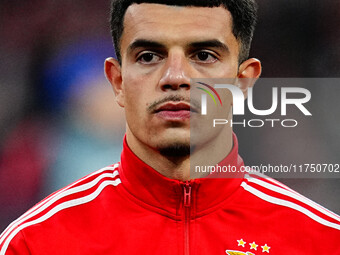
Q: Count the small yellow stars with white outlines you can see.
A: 3